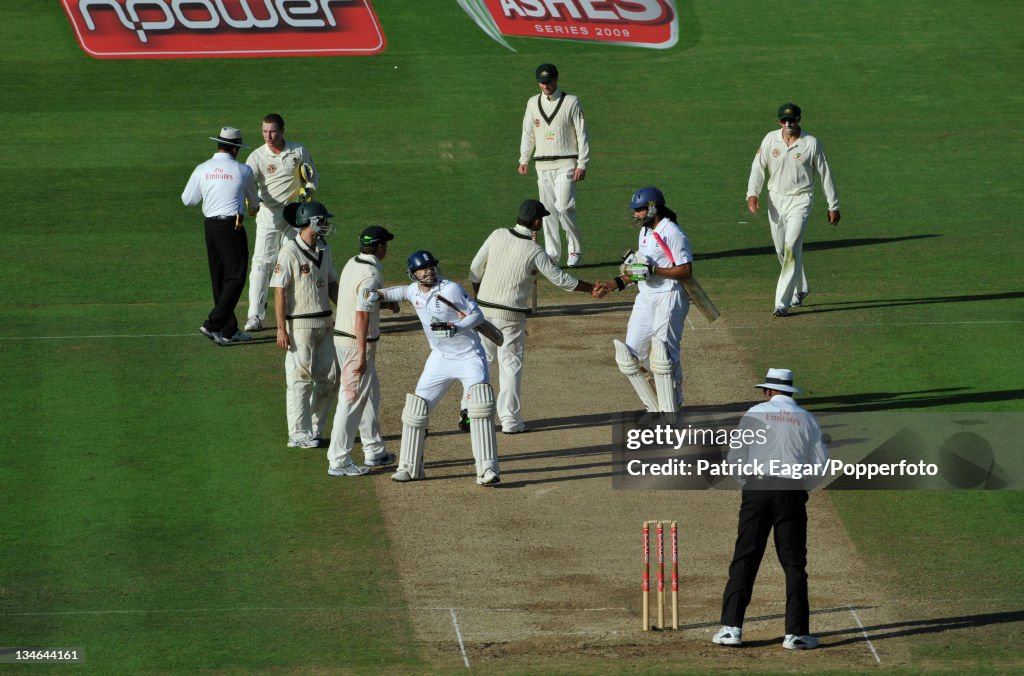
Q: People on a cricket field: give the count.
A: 10